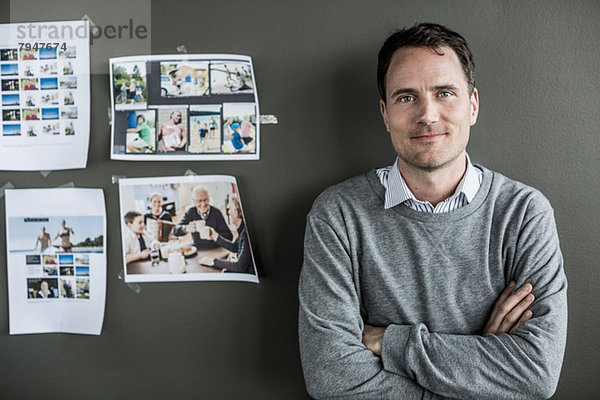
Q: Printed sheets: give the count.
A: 4